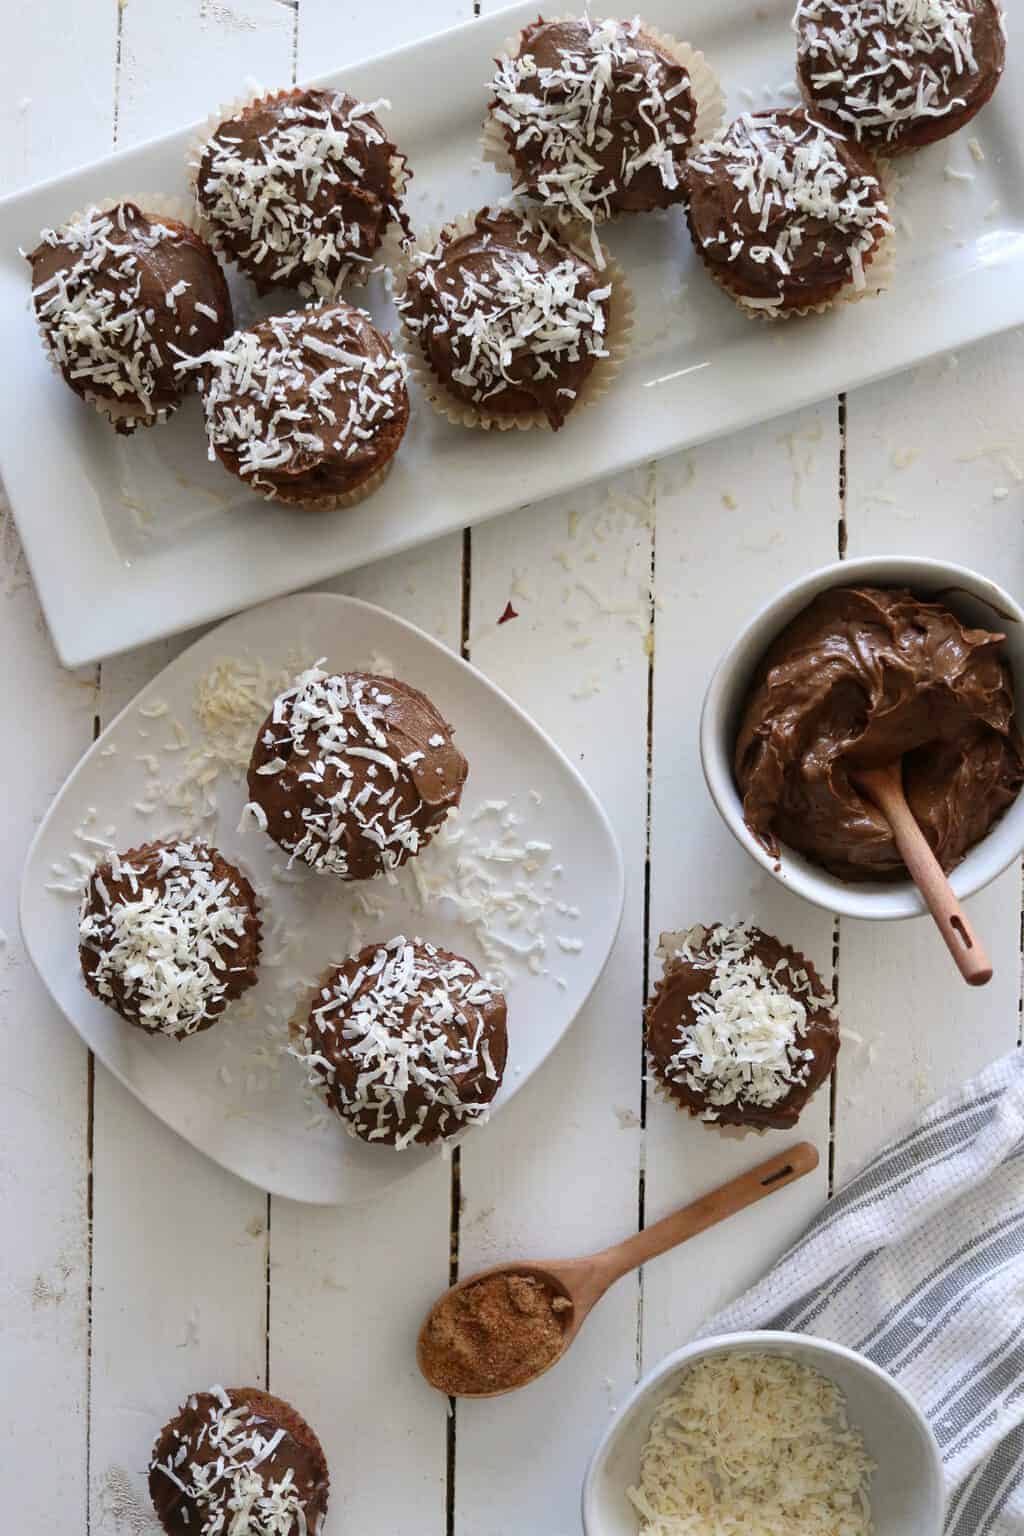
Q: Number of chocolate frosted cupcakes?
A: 12